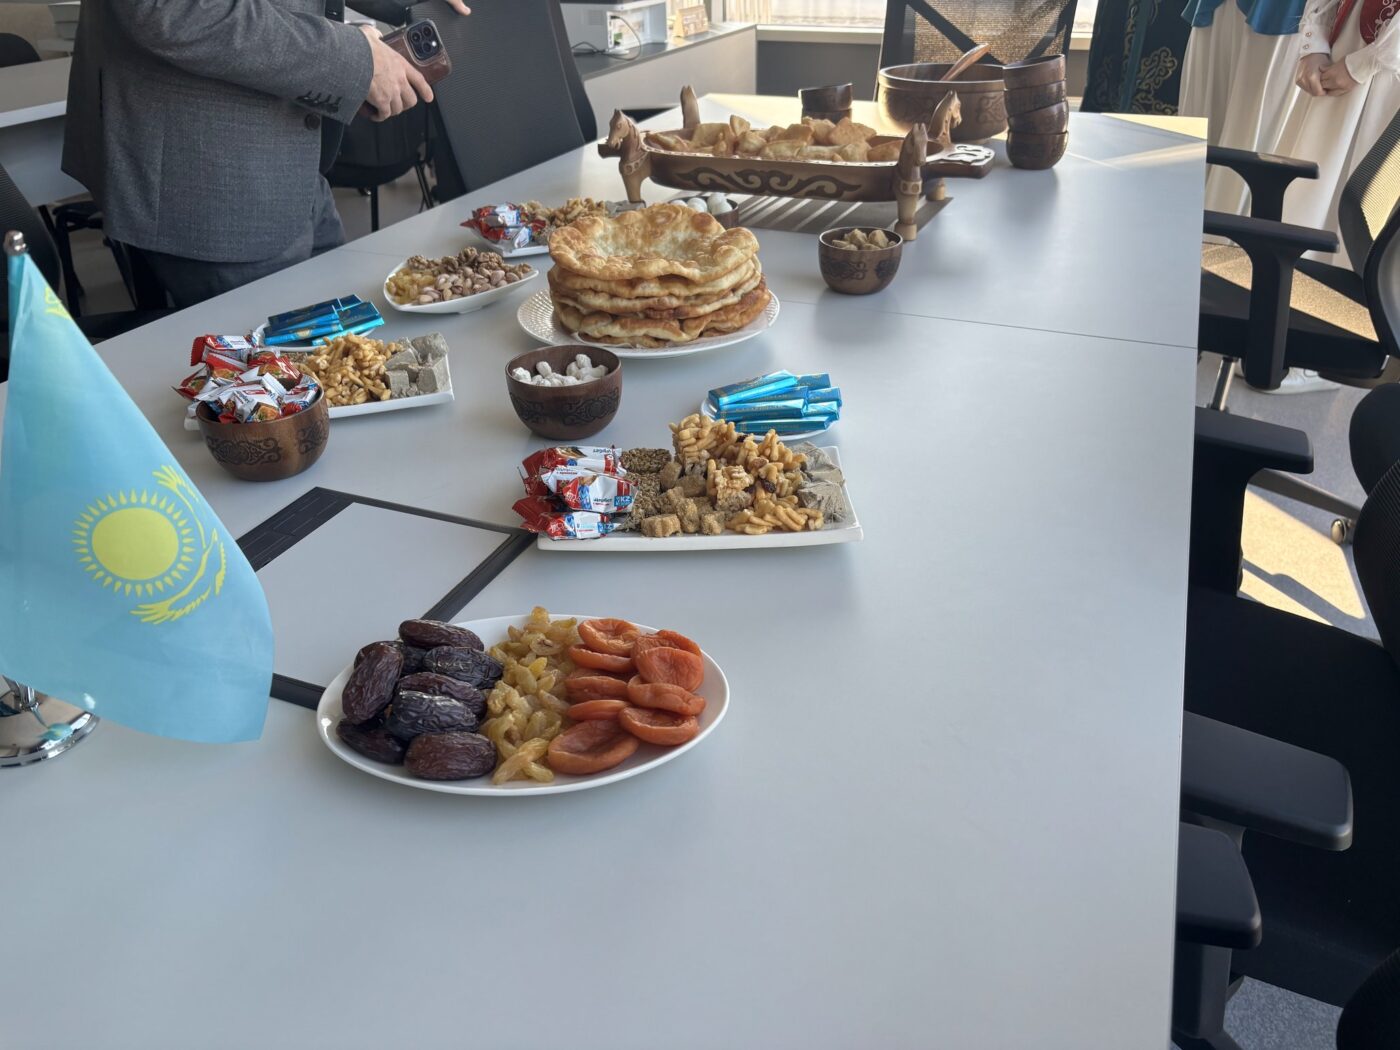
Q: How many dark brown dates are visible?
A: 8